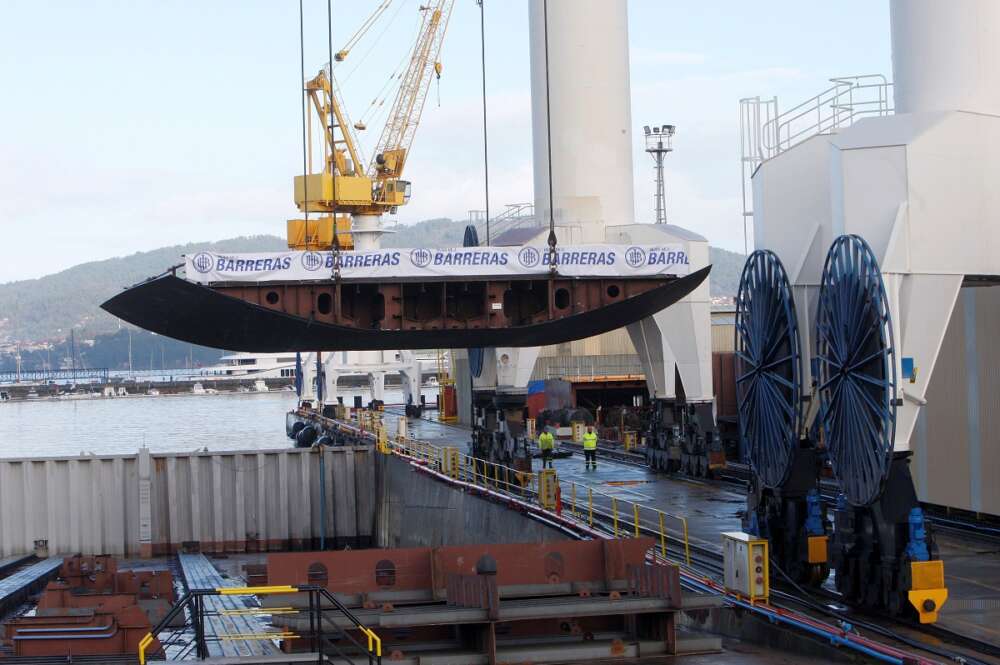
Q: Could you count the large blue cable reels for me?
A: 2